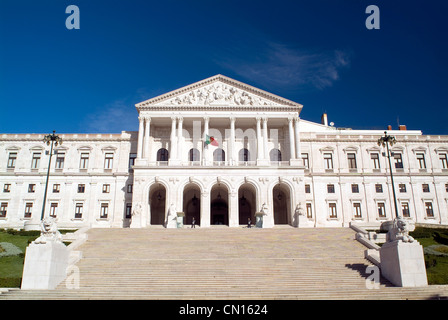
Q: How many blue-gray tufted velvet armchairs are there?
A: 0